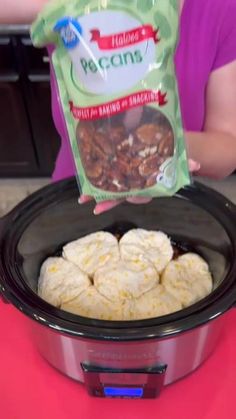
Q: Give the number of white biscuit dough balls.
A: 7